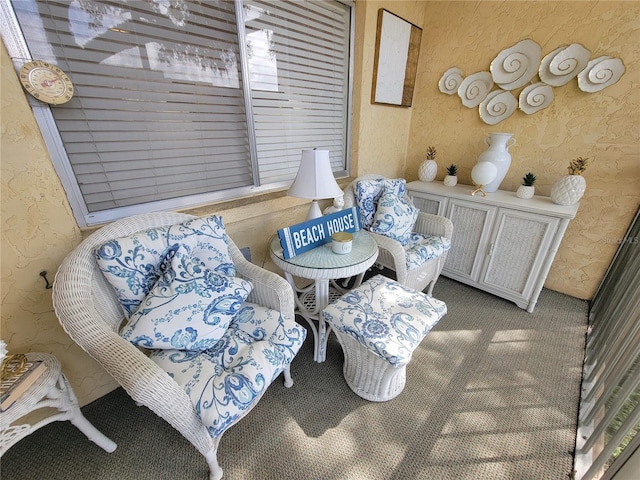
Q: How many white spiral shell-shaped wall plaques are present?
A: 7